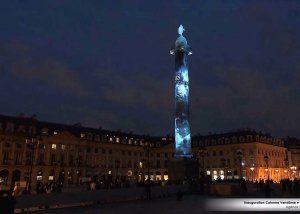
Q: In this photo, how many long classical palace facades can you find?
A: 2